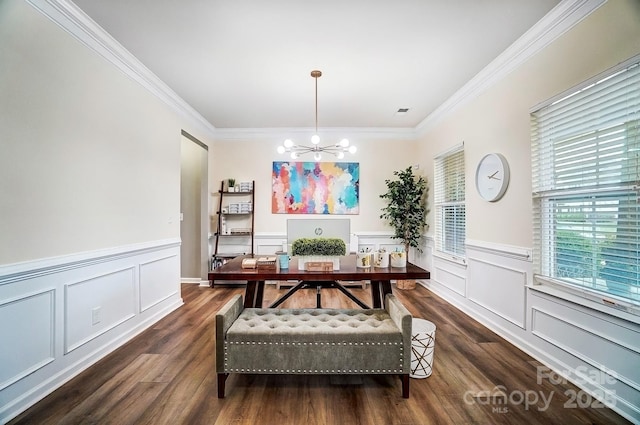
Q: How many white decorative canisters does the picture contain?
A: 3